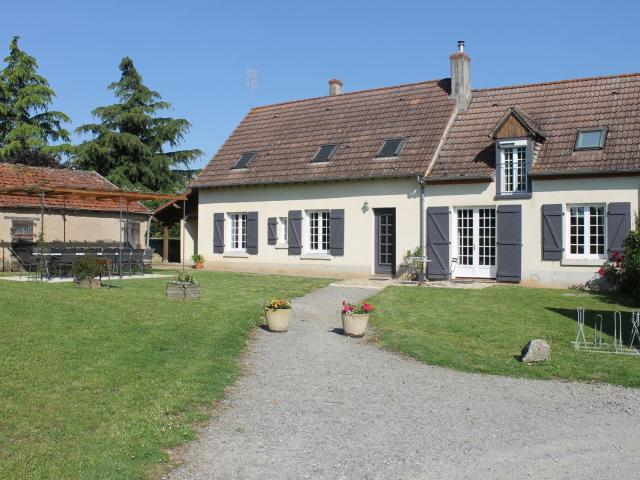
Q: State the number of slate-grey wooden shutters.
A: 9